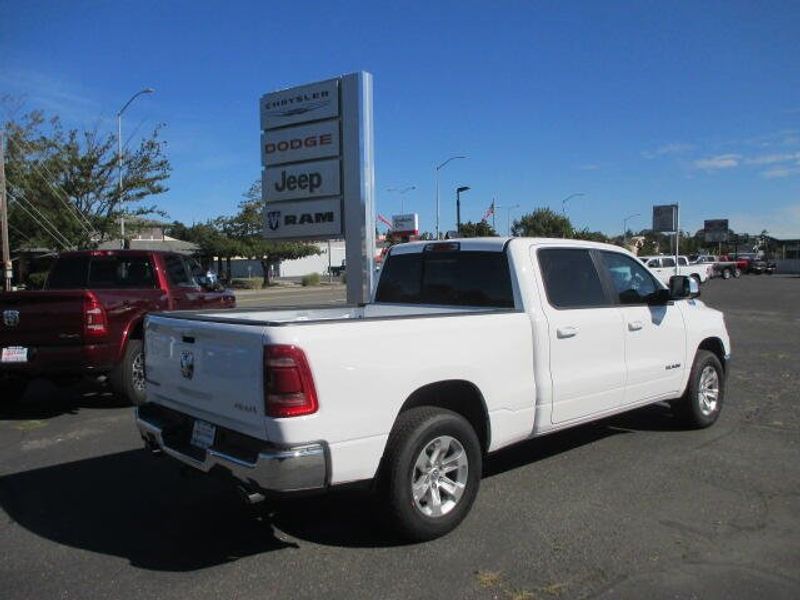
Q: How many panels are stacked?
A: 4